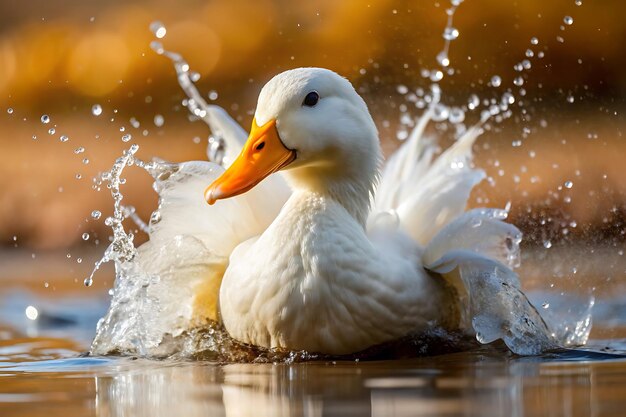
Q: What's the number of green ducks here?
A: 0